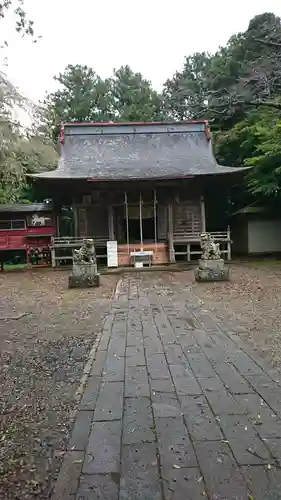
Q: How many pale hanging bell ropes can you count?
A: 3